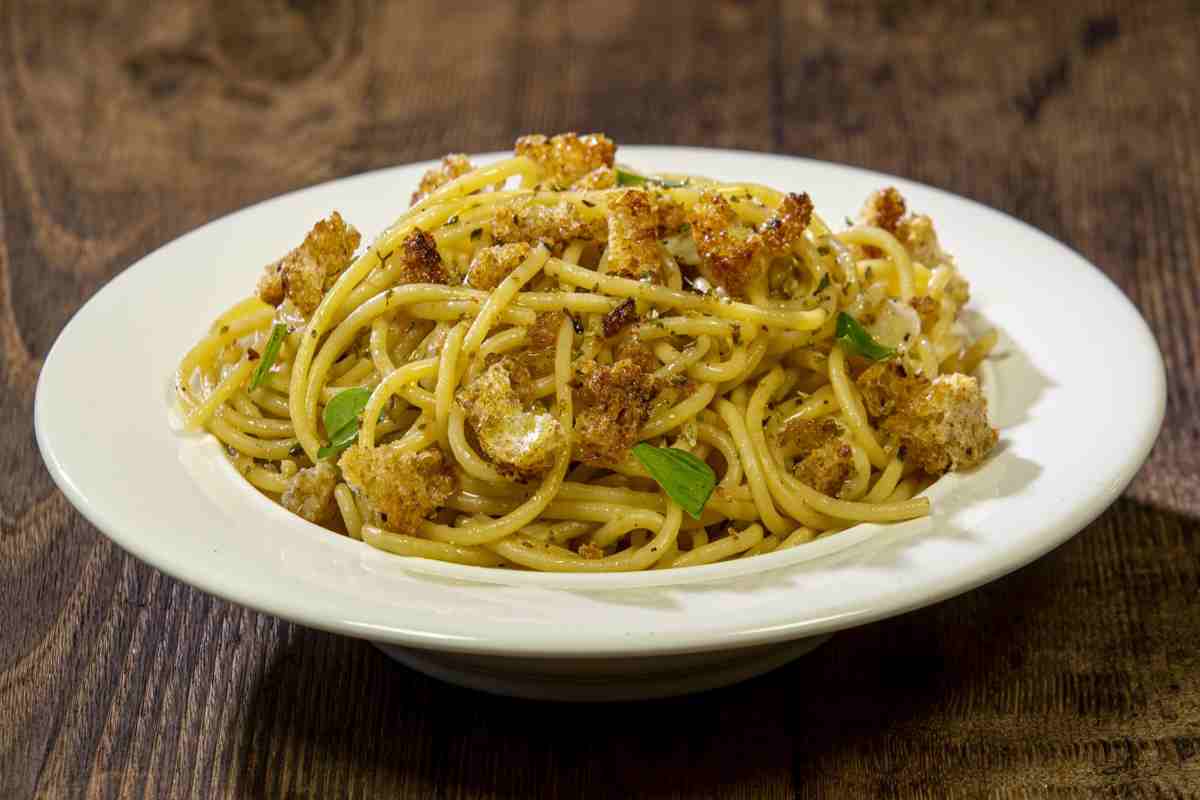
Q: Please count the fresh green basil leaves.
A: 5